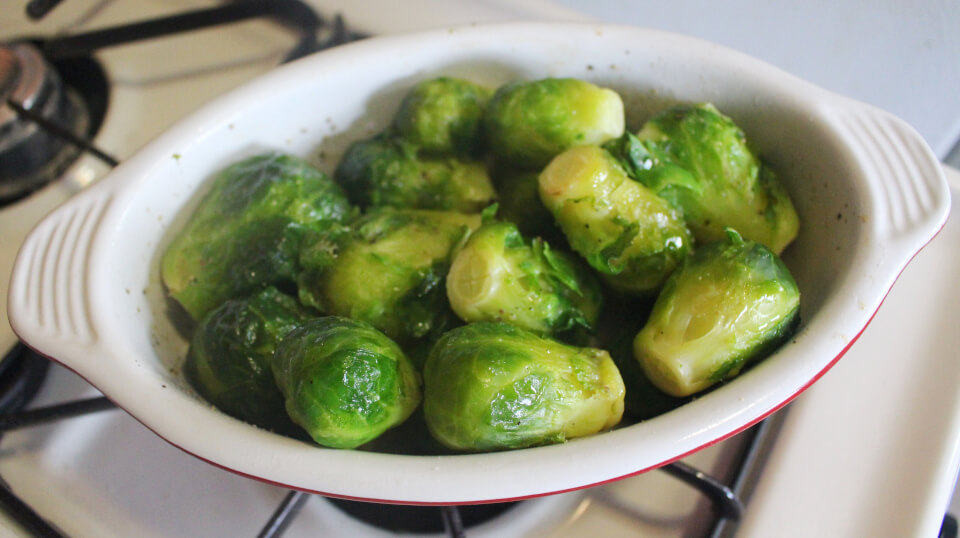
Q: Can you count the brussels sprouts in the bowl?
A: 13